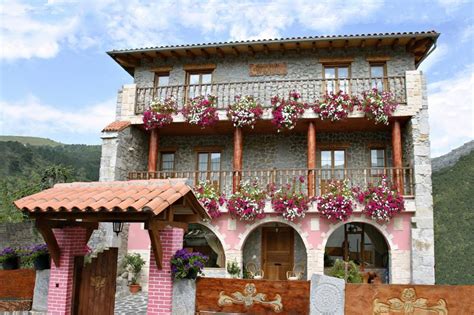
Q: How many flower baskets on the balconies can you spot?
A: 11